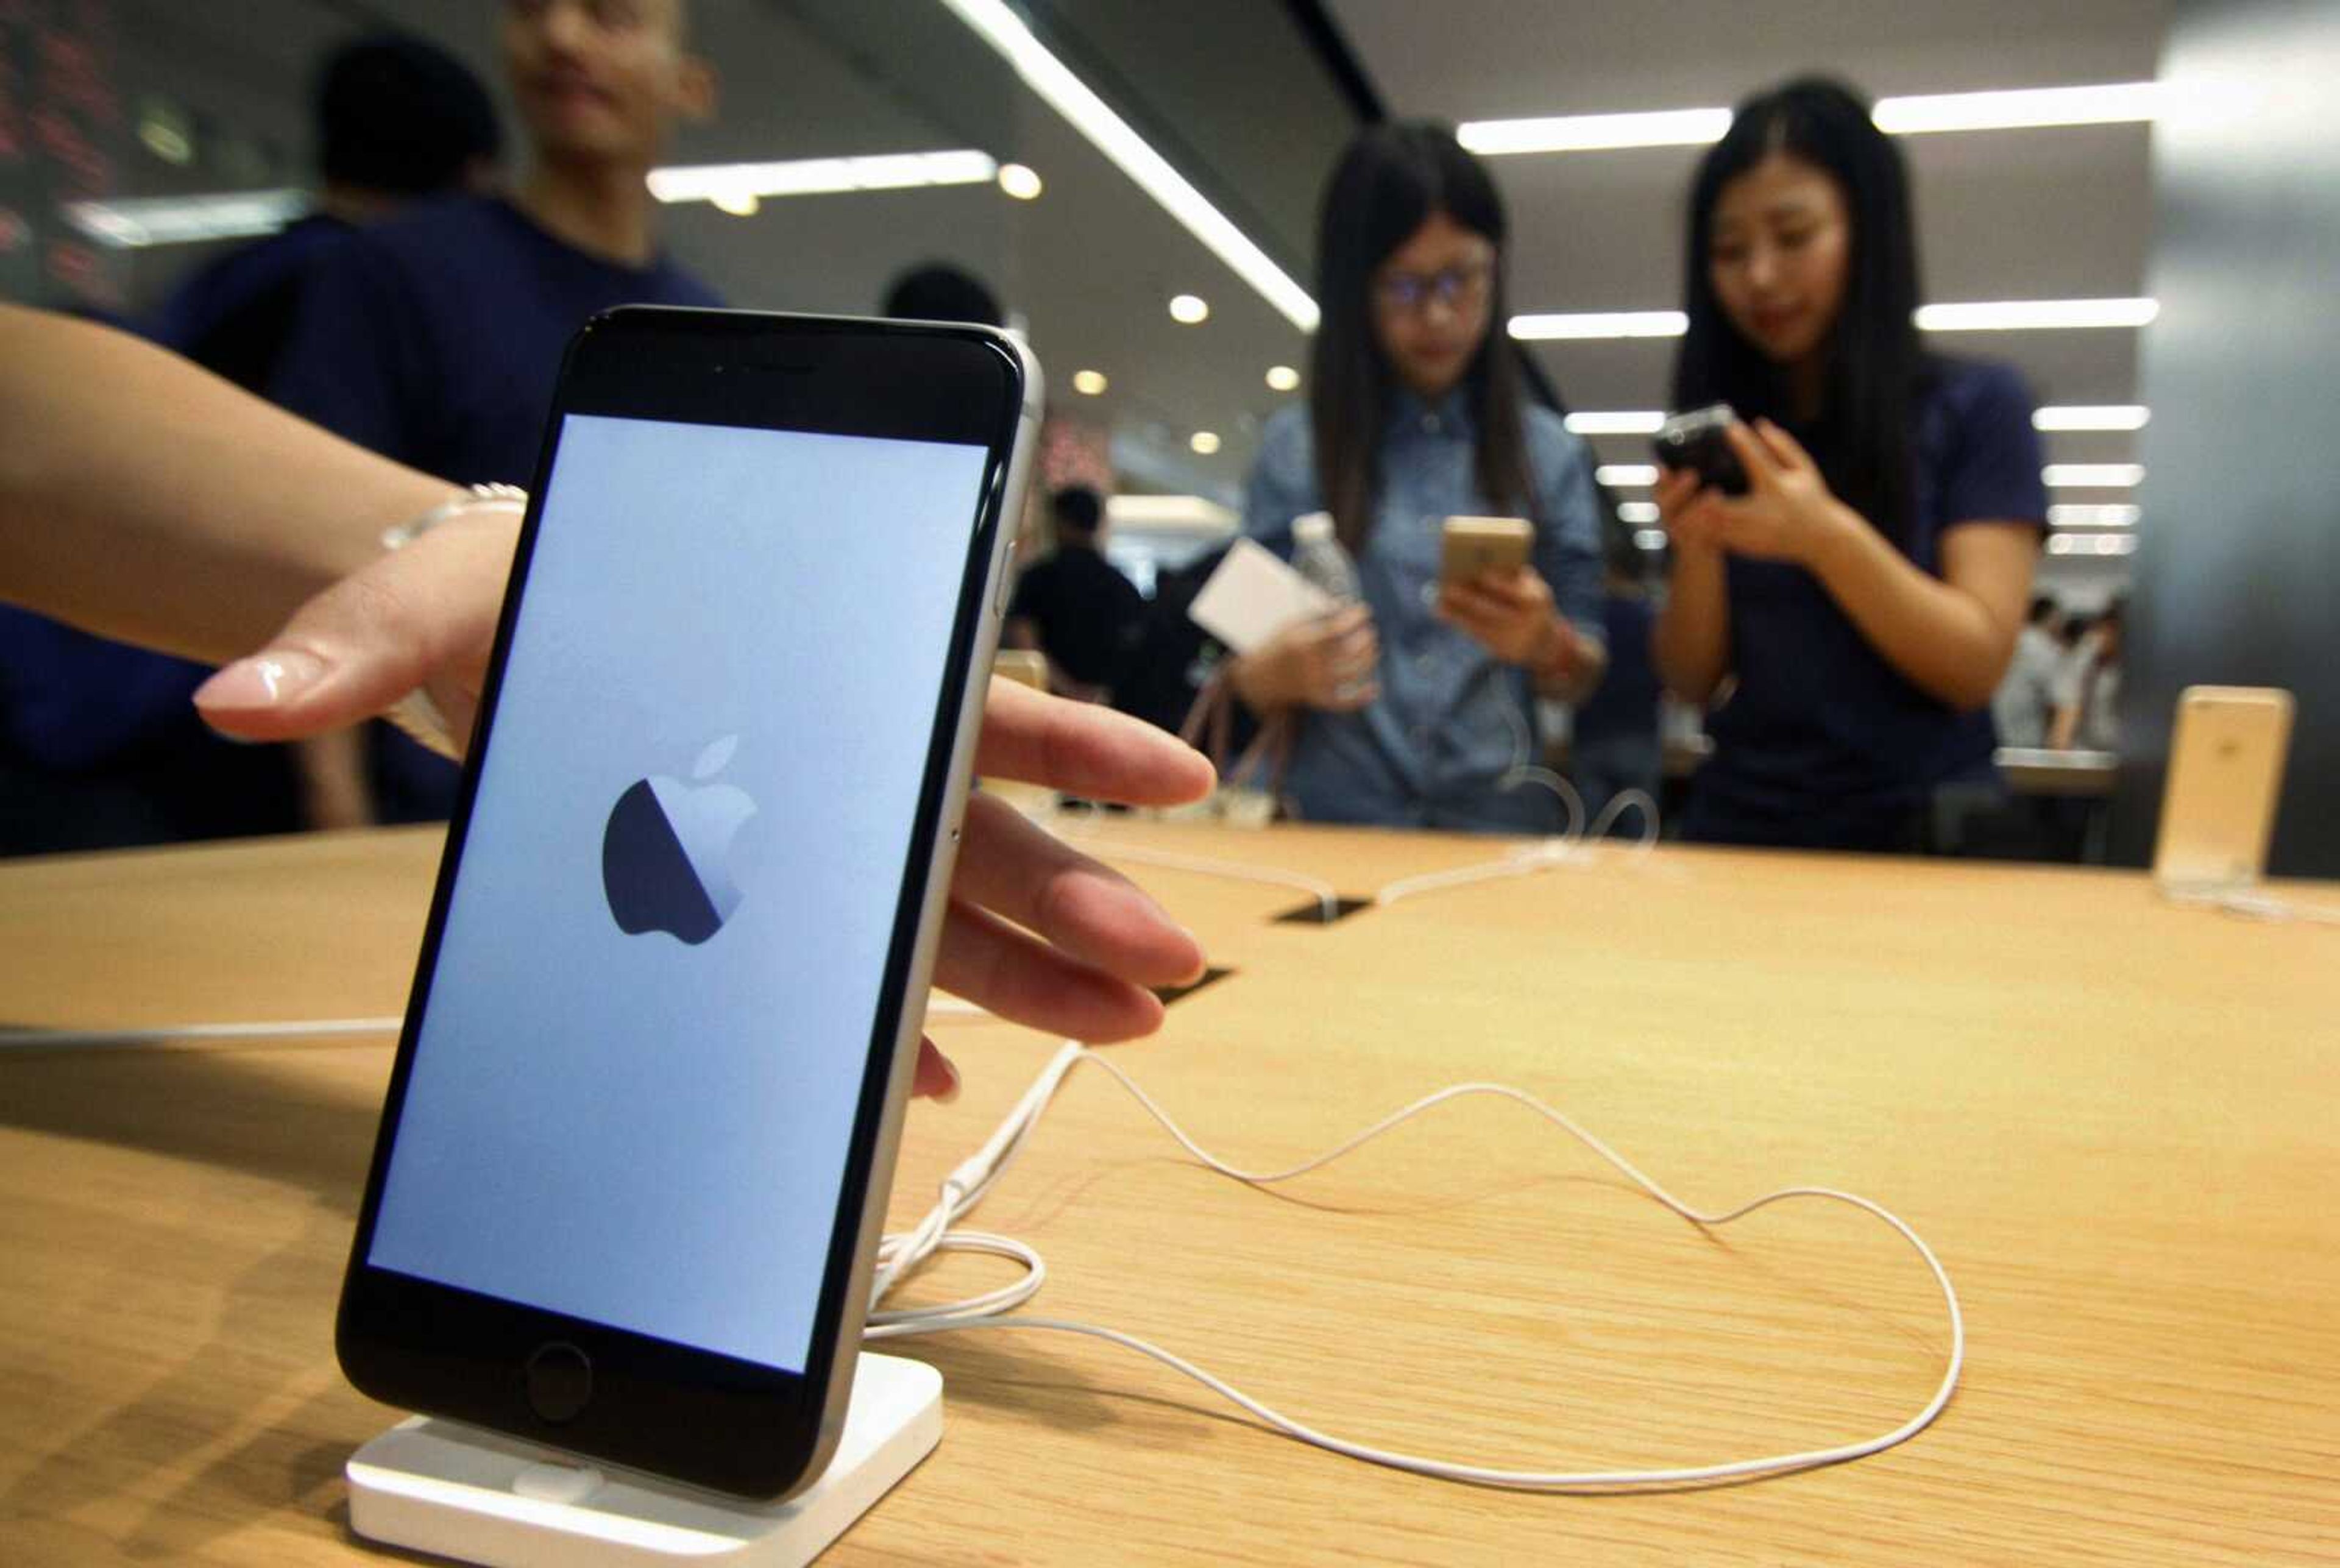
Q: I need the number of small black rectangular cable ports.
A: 2